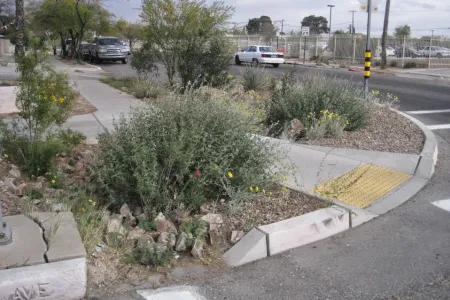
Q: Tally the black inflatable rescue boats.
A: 0